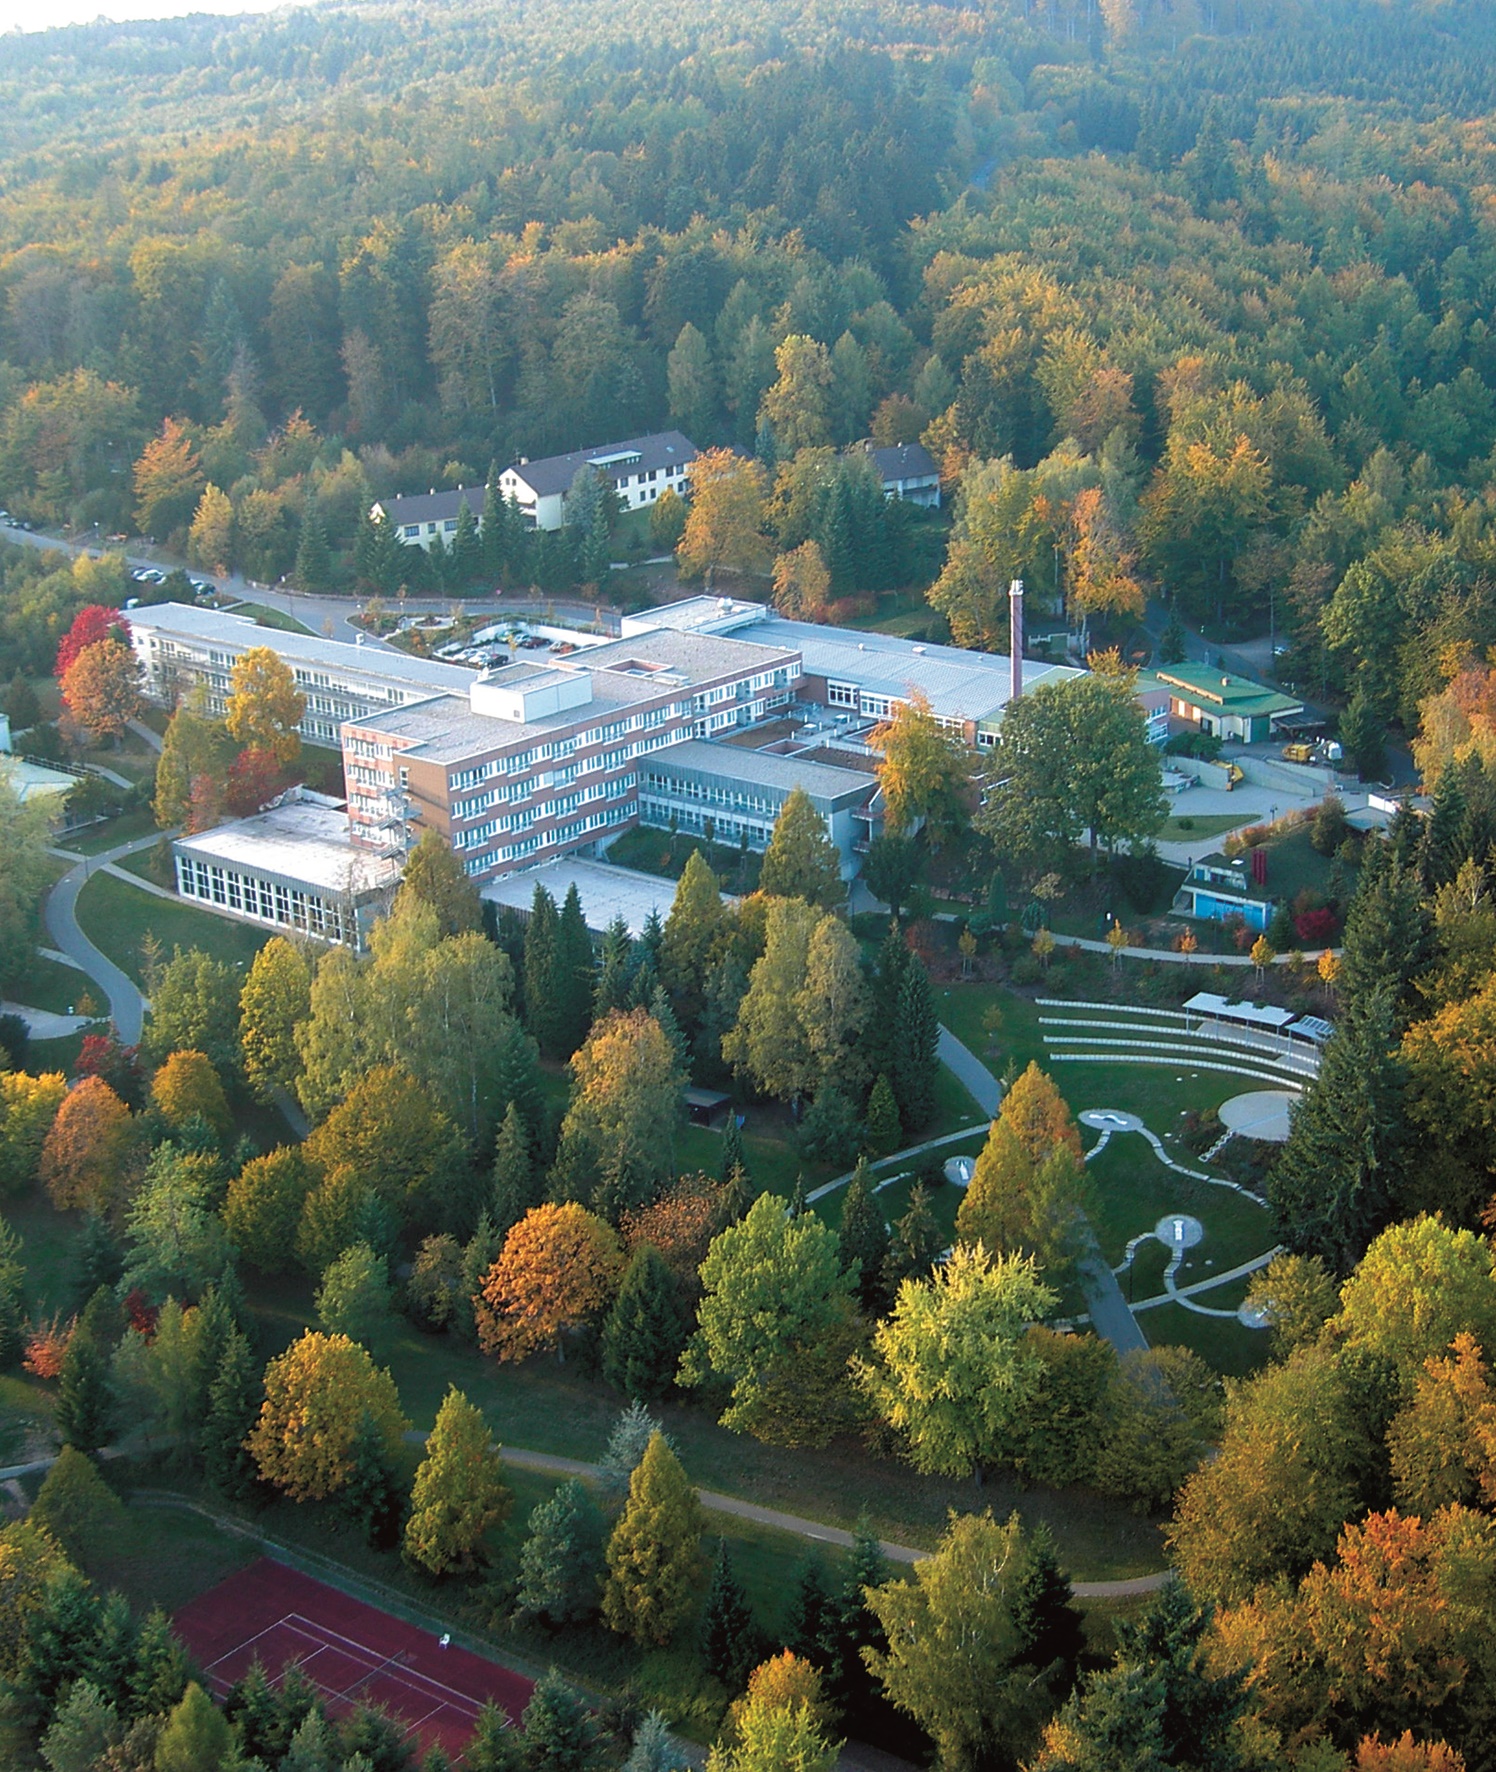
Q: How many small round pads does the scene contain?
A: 4